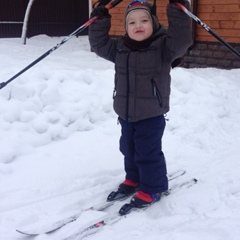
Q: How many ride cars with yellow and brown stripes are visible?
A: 0